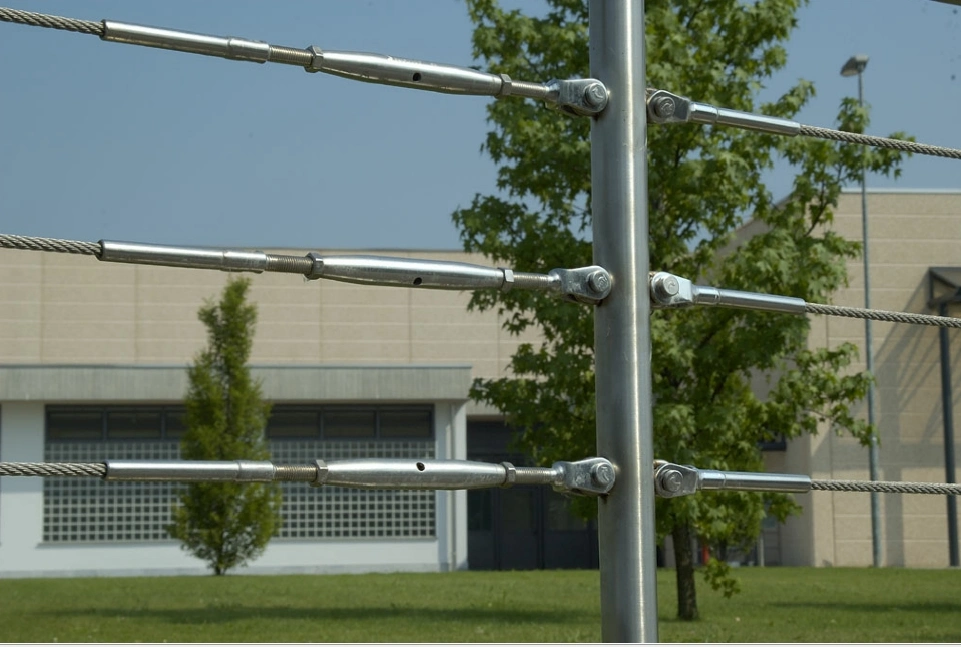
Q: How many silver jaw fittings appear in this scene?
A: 6